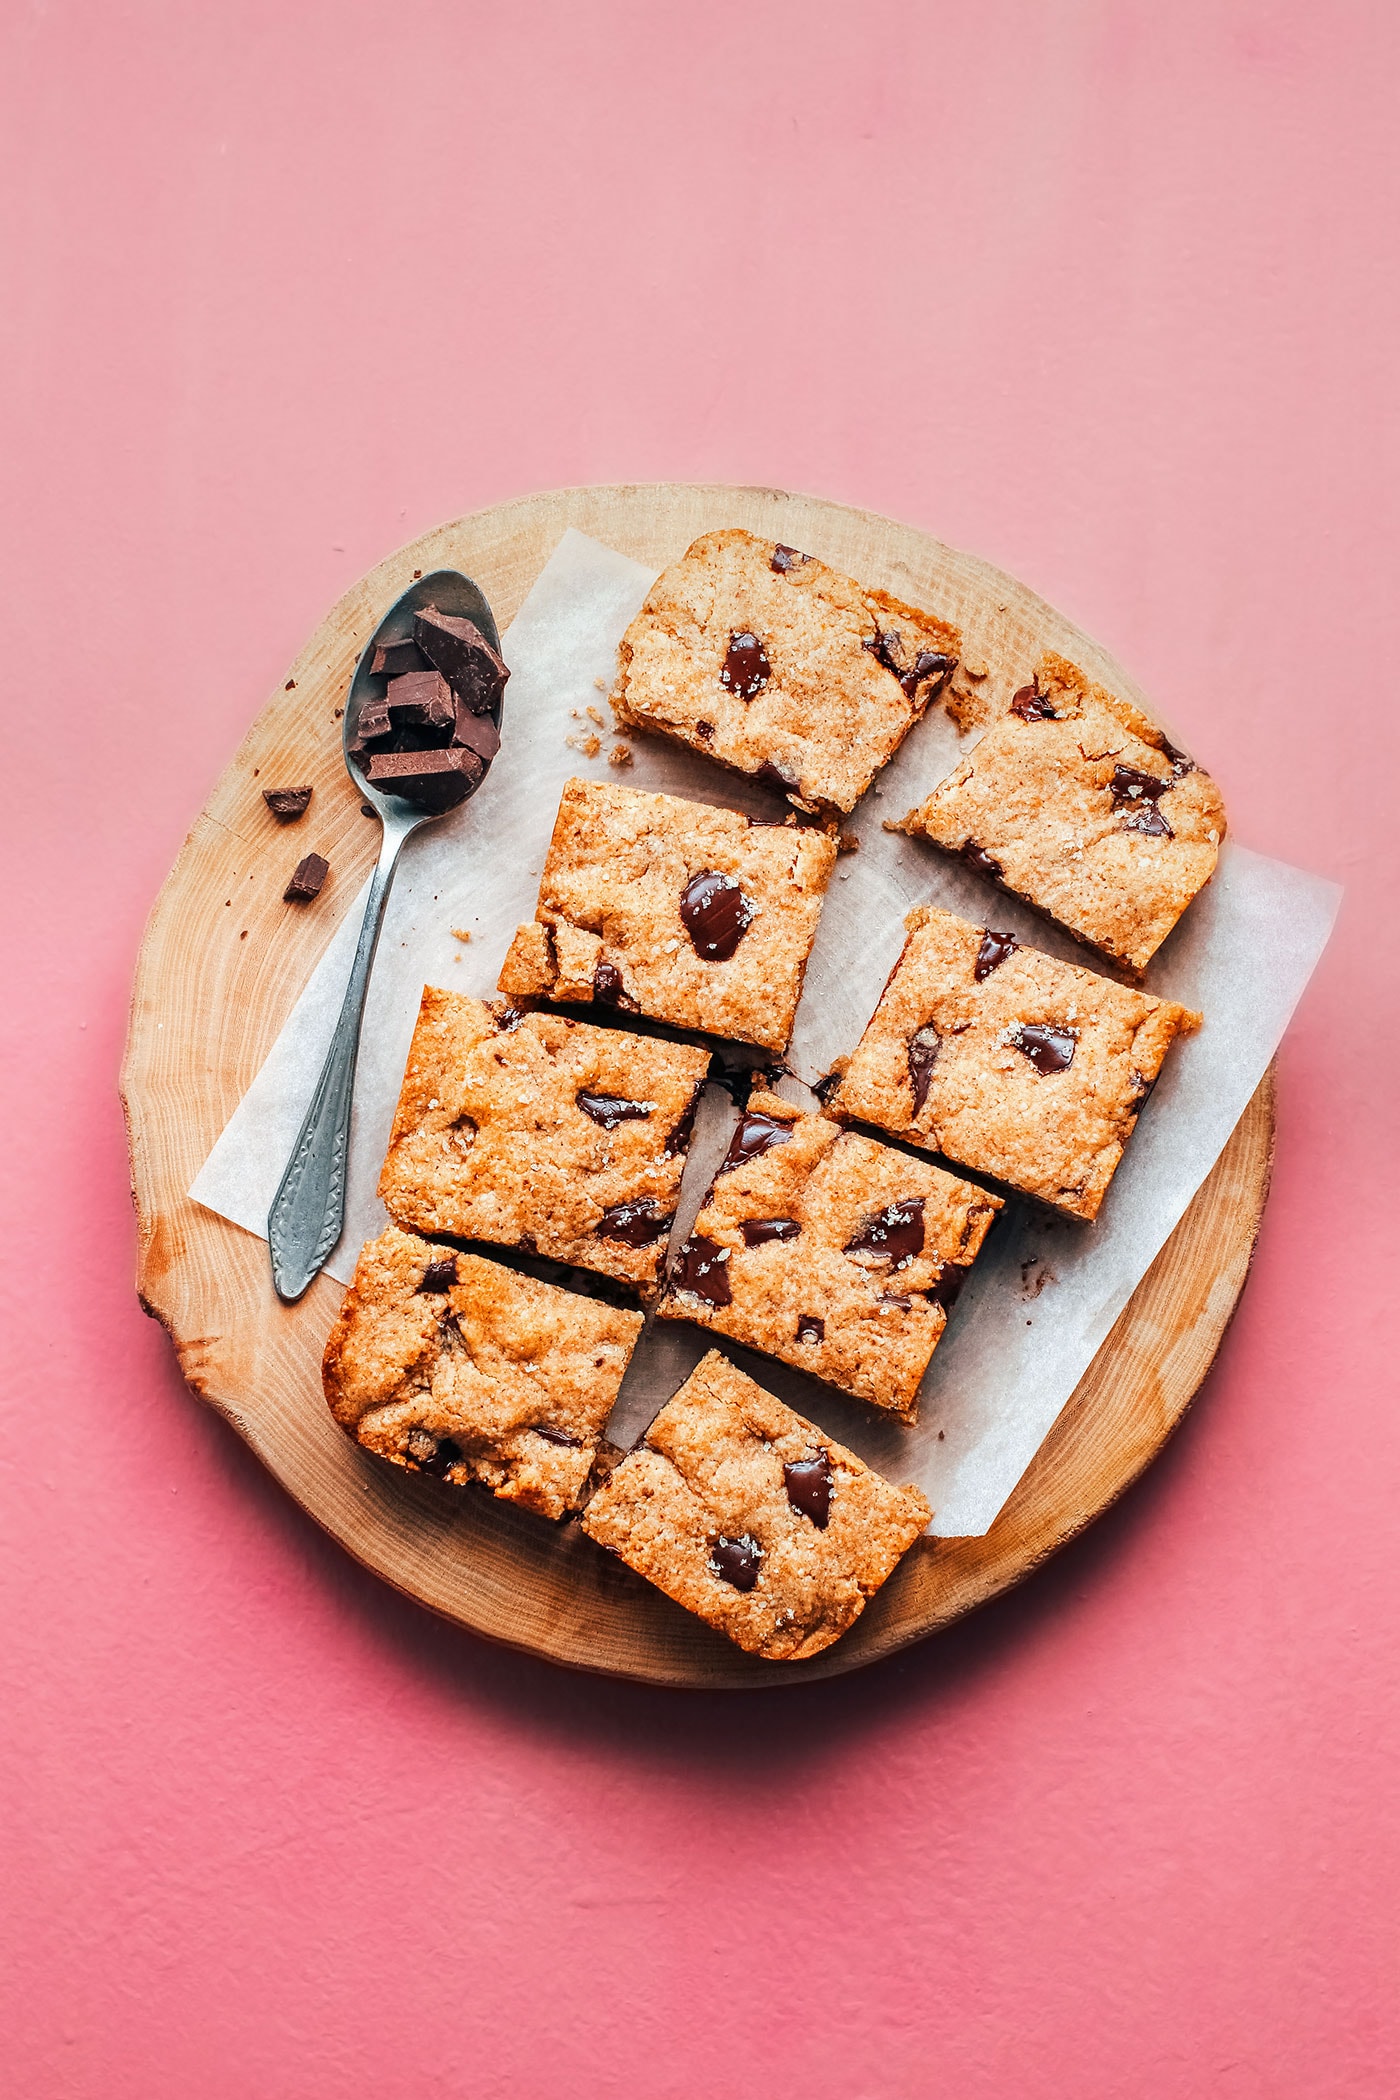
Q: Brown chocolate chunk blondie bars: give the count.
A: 8